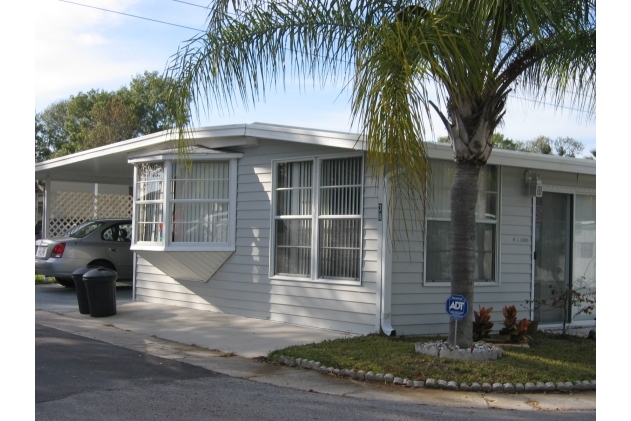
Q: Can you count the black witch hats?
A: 0